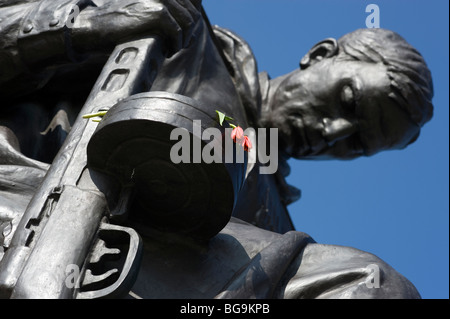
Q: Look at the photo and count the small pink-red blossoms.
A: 2